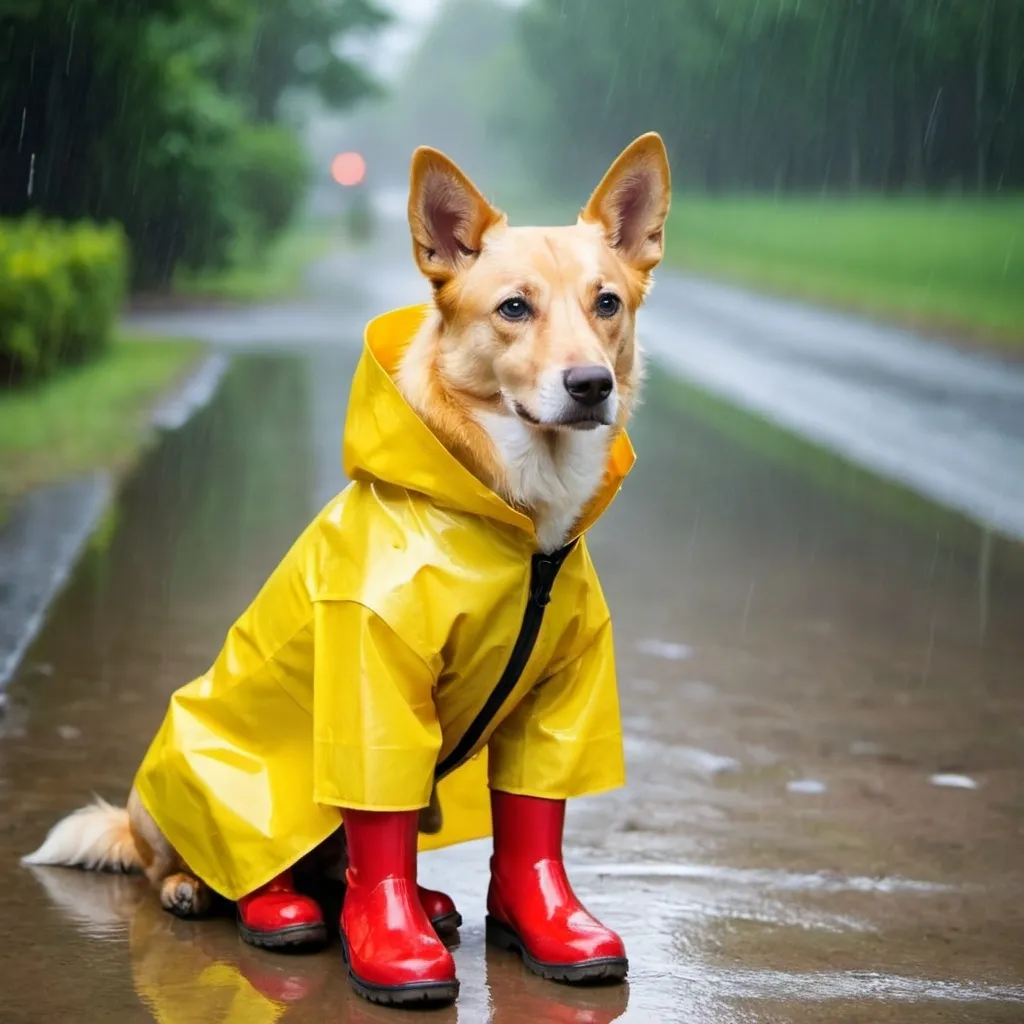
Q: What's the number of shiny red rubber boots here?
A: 4